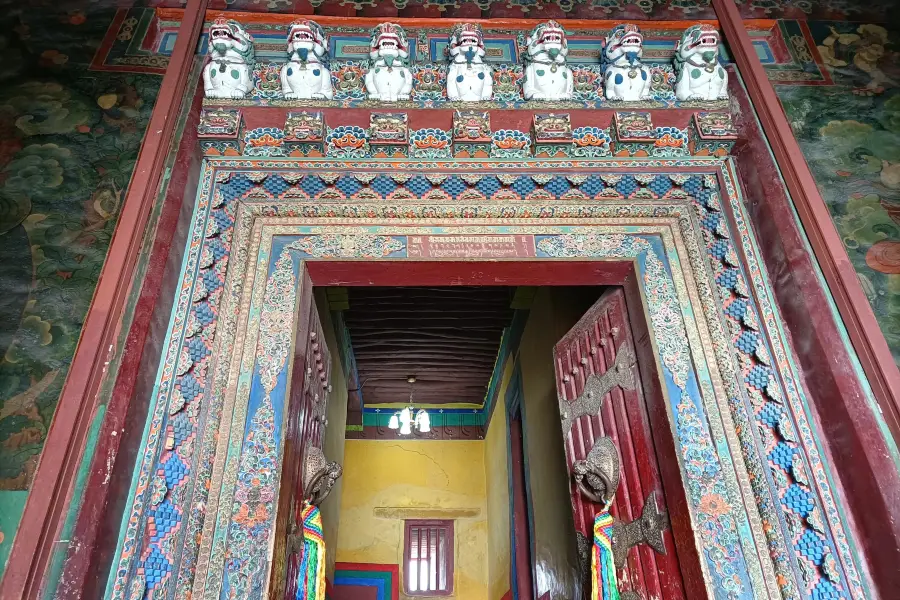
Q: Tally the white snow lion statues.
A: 7